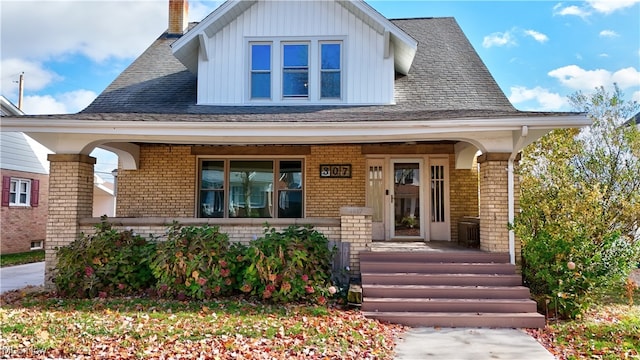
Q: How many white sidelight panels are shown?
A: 2